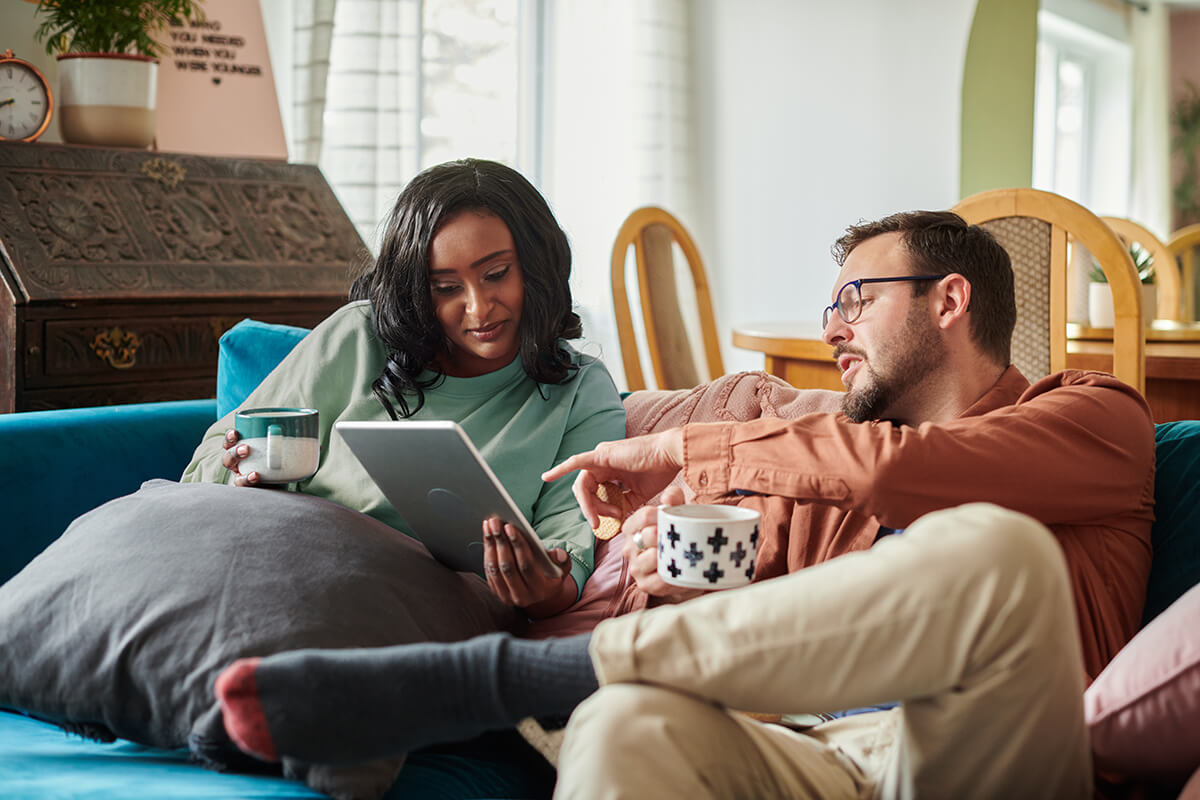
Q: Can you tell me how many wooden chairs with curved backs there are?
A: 4